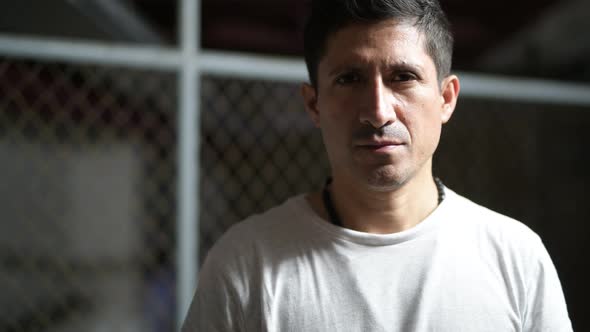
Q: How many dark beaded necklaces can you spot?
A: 1